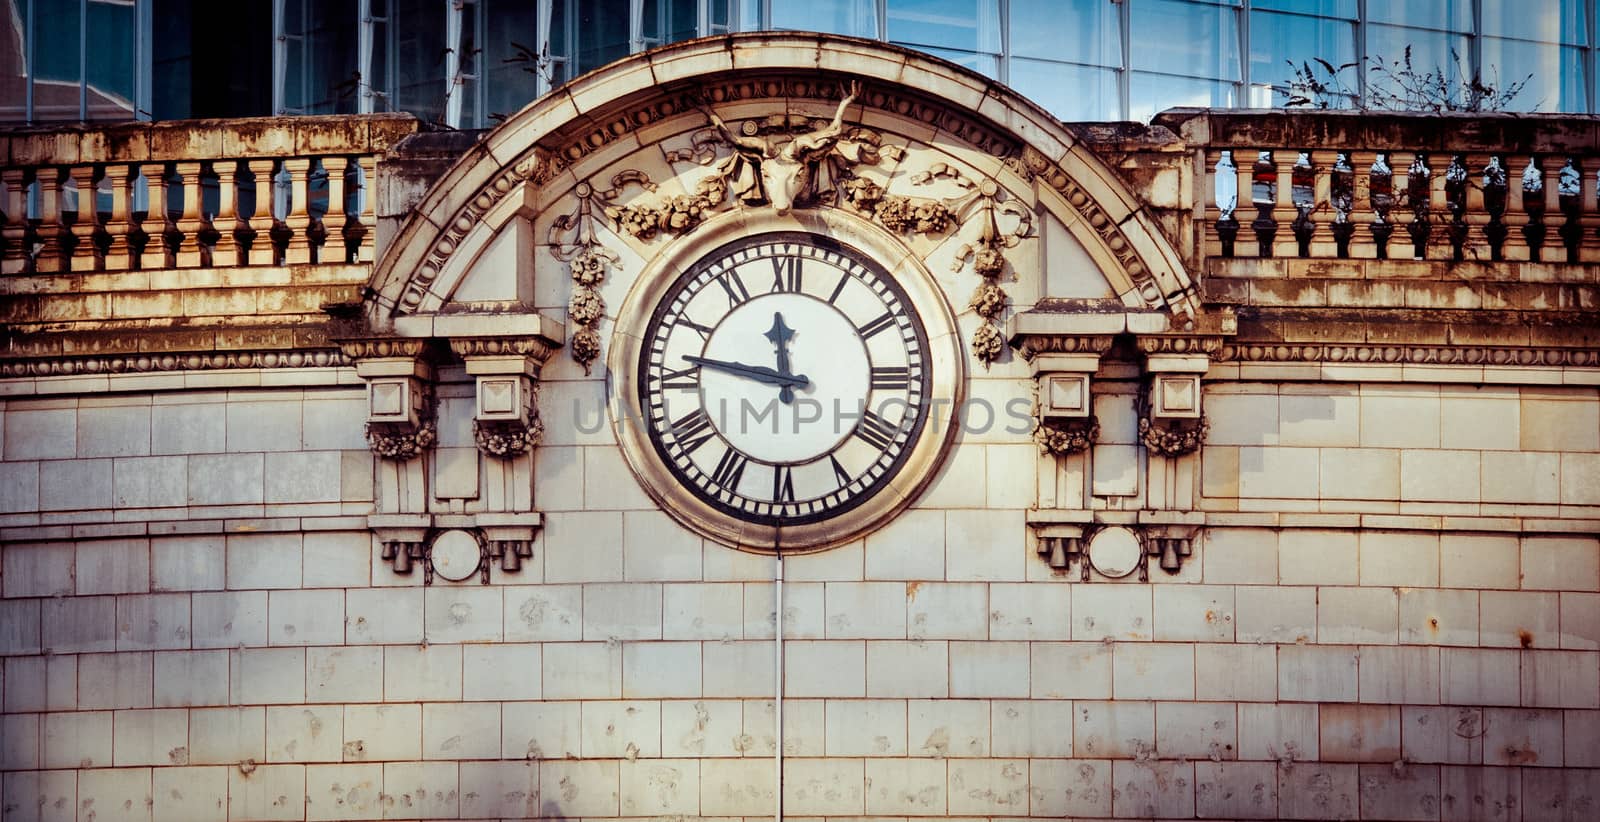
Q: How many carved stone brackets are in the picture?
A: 4